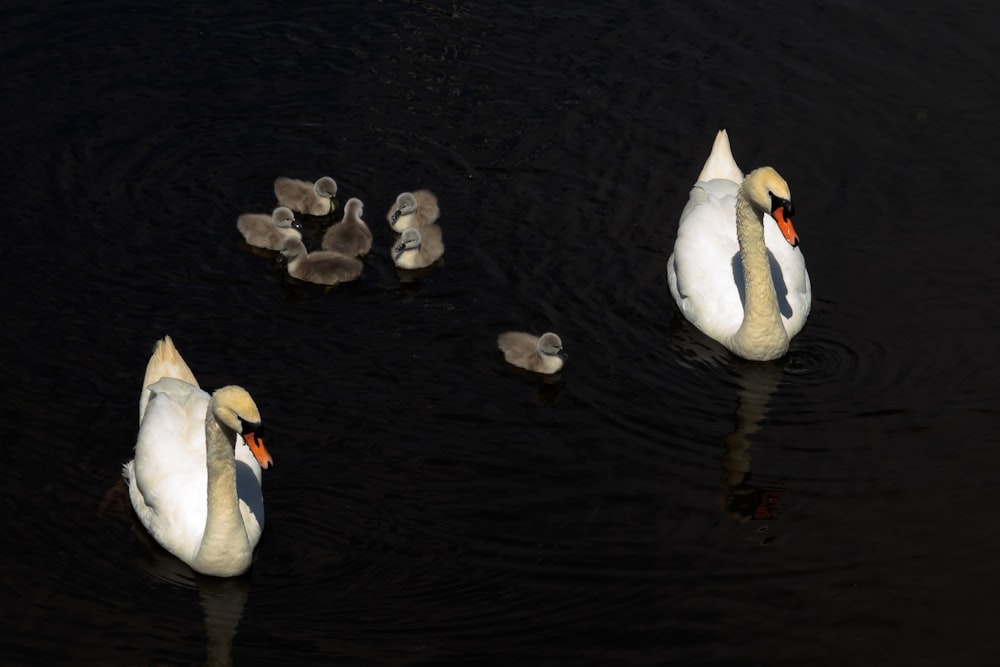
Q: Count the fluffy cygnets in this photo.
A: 7